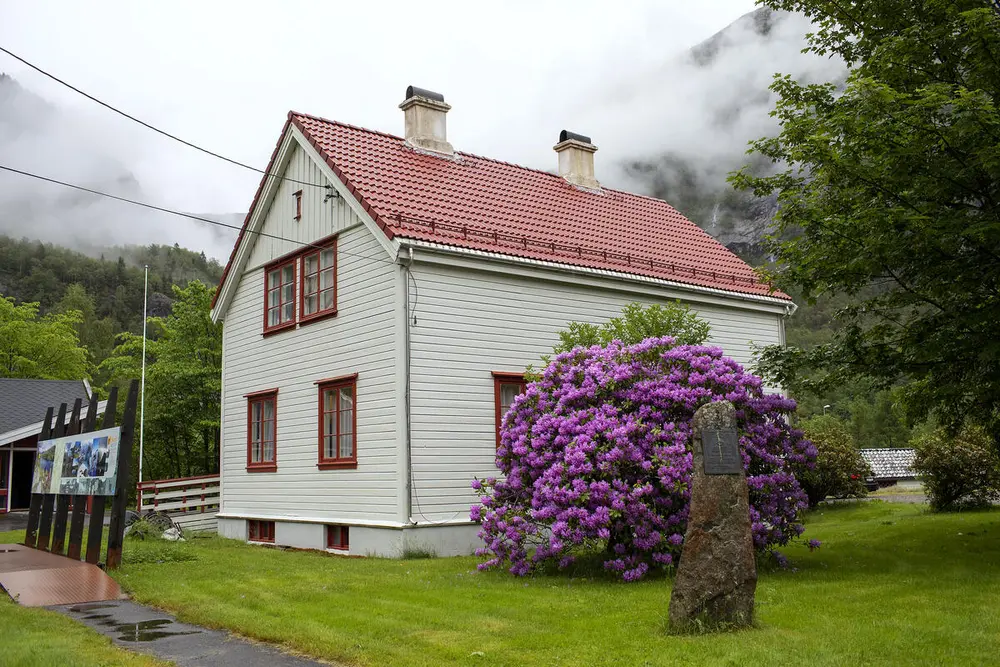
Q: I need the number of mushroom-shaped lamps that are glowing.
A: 0